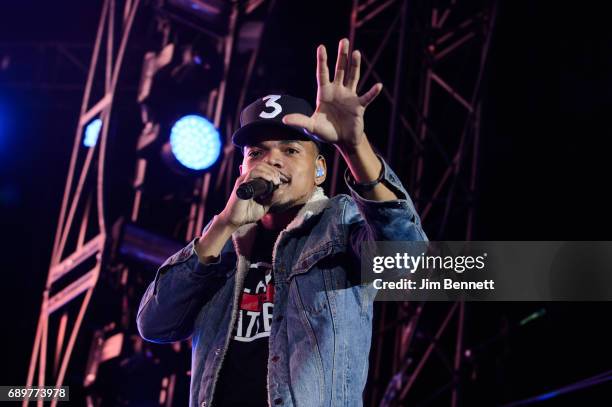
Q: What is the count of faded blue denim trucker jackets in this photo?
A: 1